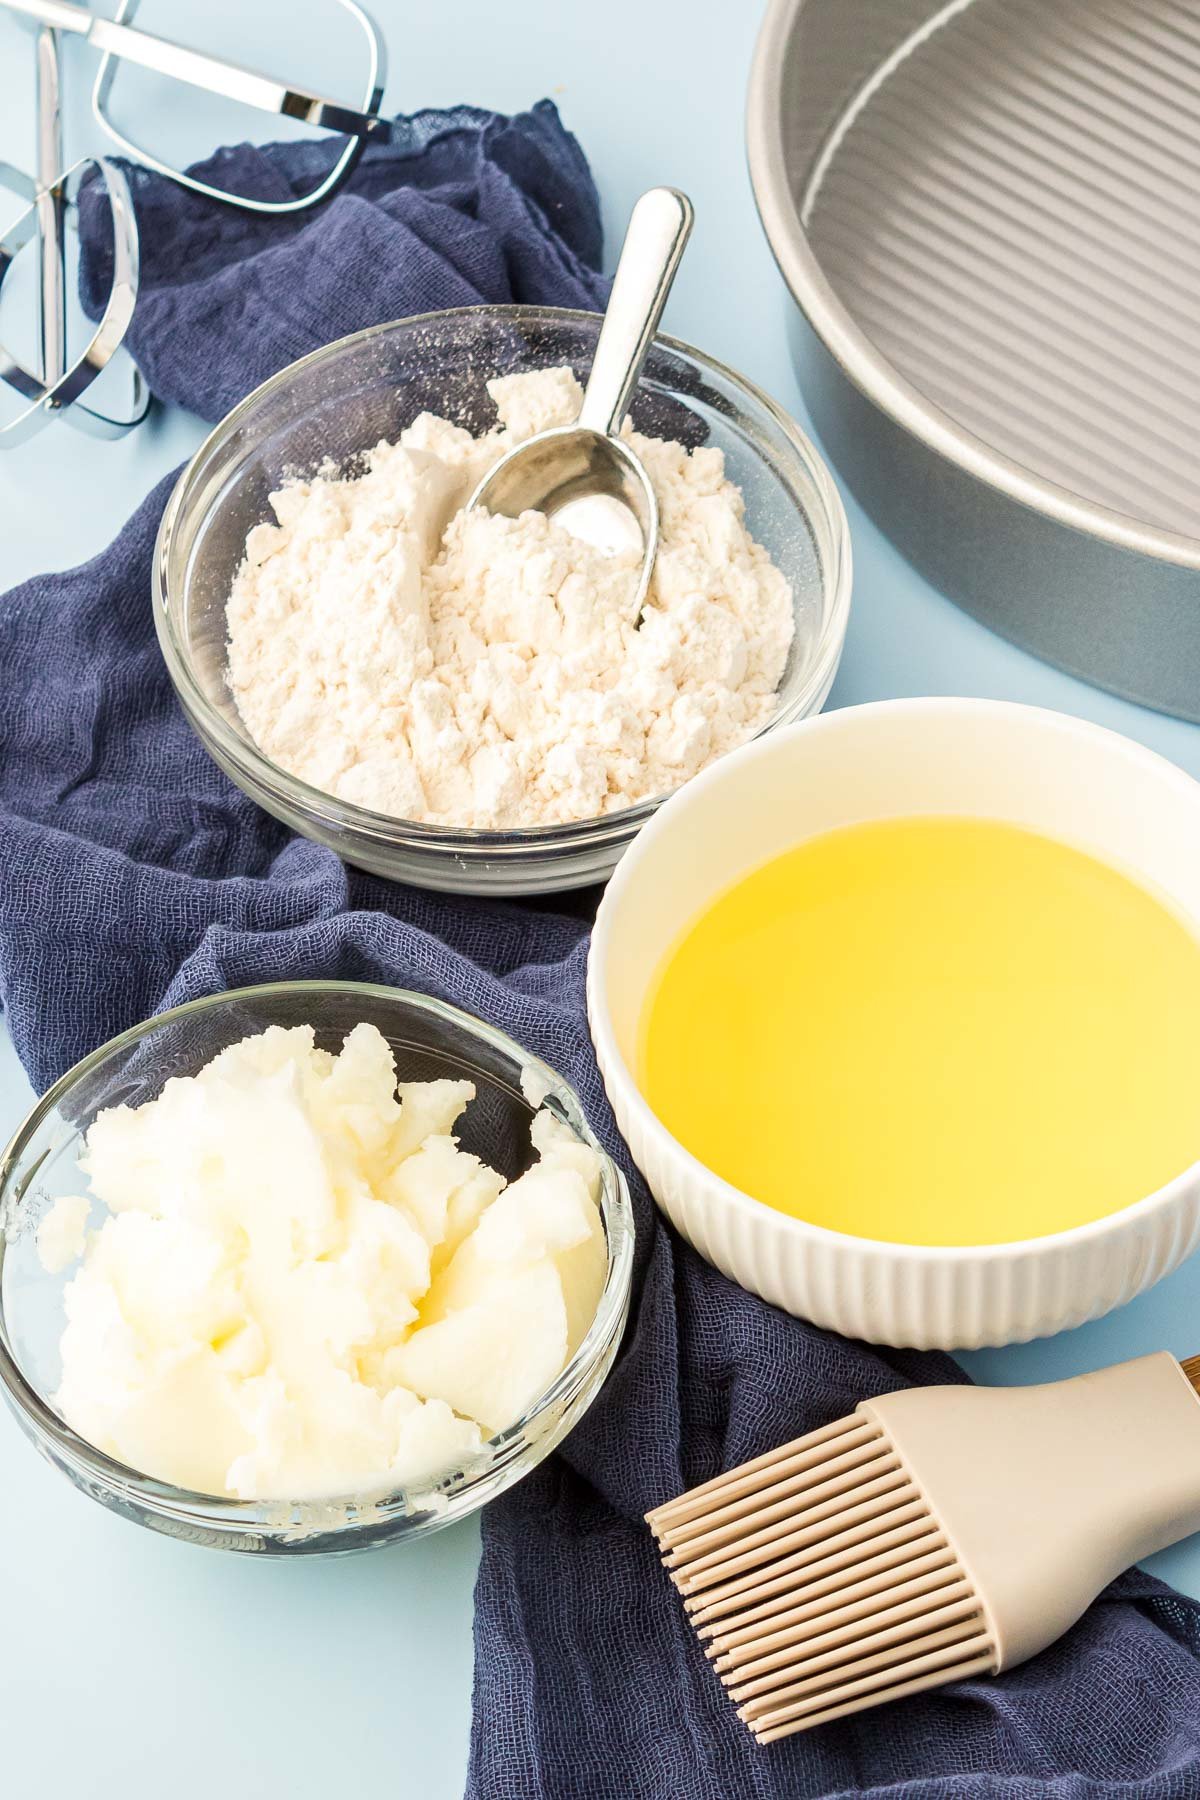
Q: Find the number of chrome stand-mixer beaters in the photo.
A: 2